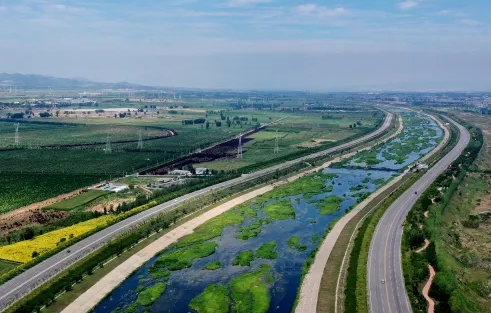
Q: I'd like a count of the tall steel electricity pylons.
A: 5